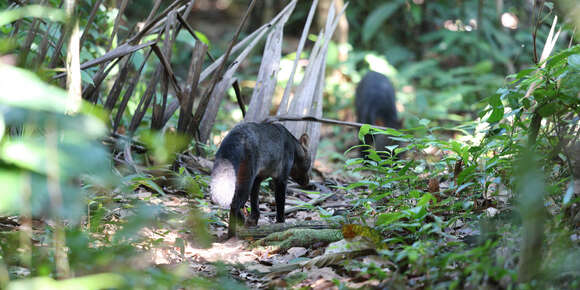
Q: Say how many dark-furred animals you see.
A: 2